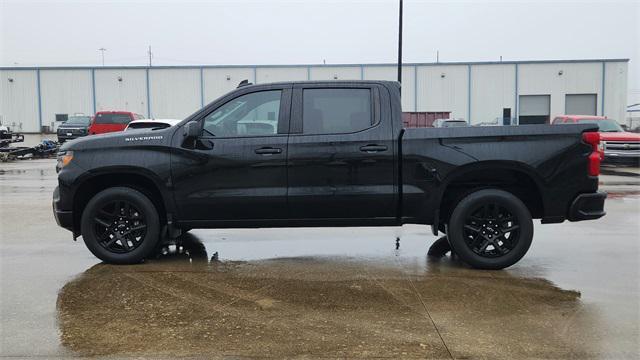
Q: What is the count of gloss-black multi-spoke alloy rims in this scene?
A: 2